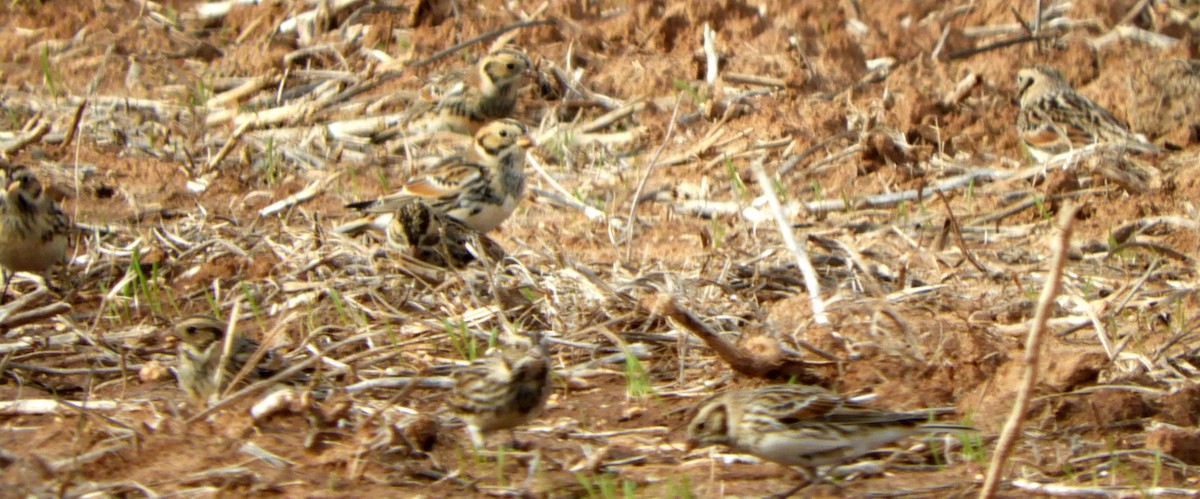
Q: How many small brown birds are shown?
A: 8